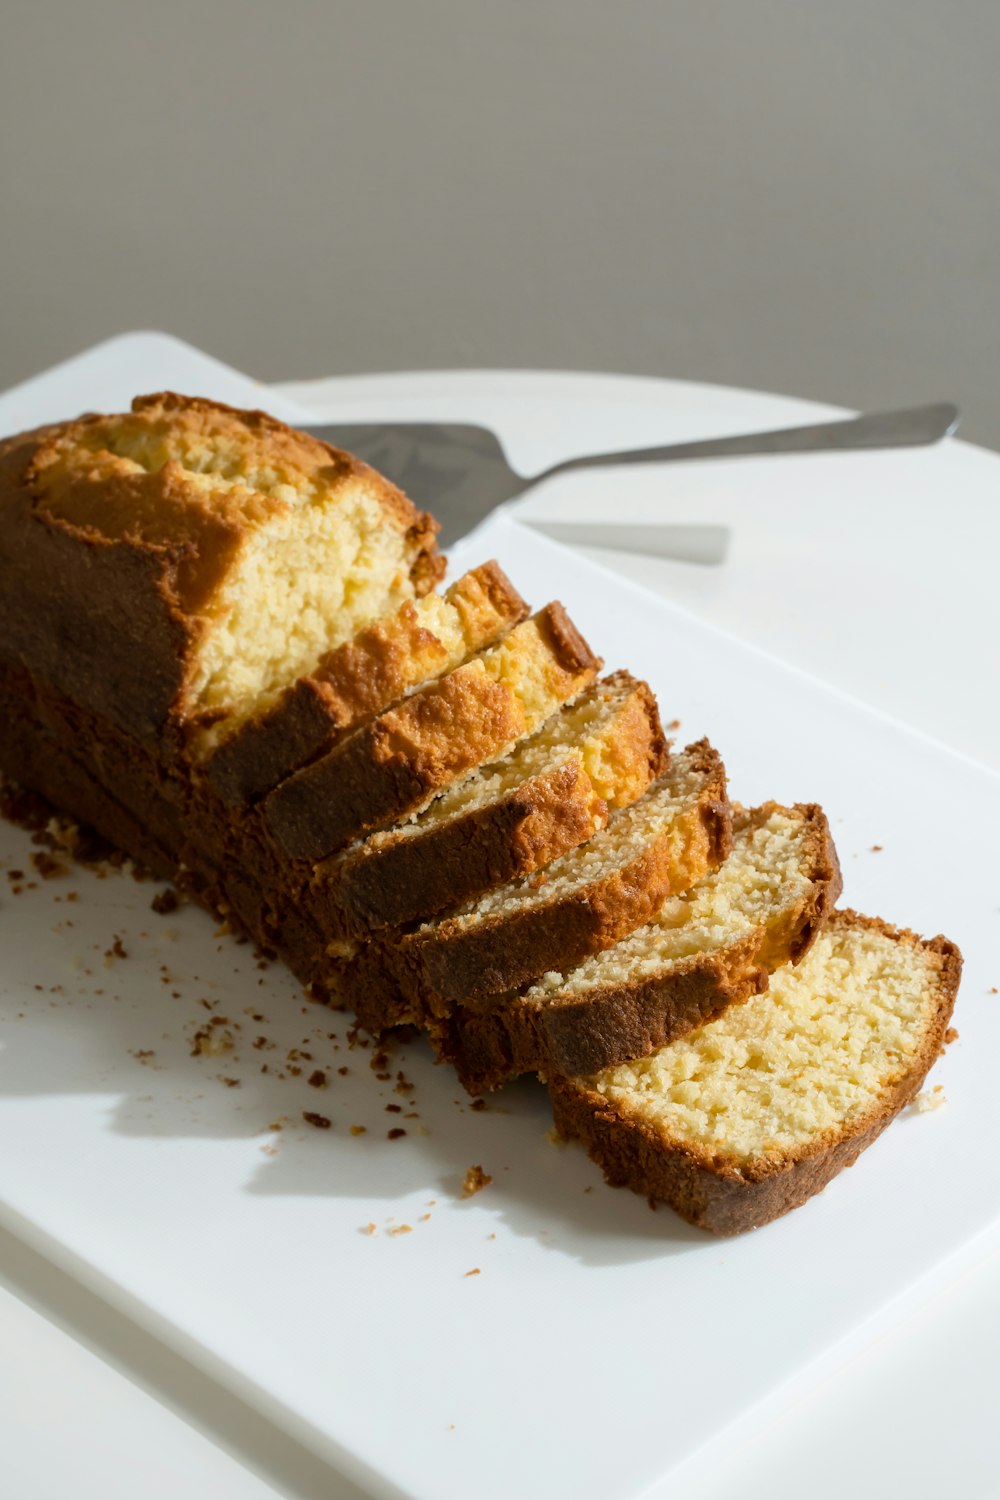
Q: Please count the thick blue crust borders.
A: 0